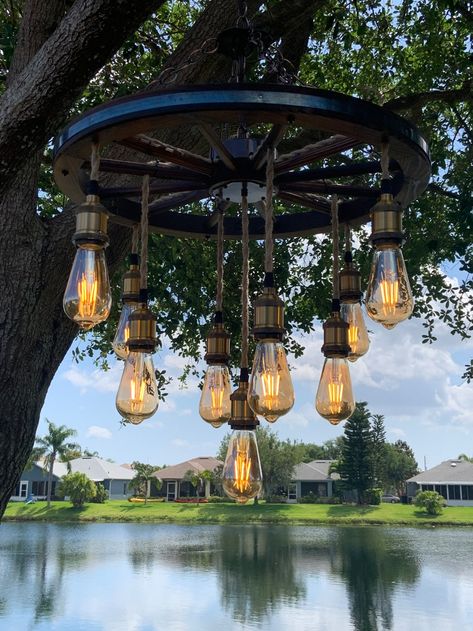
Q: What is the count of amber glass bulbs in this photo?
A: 9